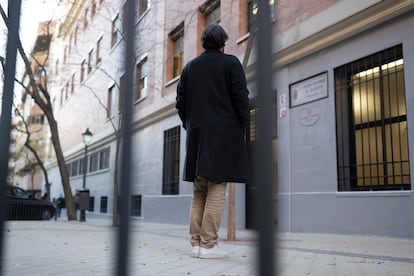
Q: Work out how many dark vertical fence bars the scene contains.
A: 3